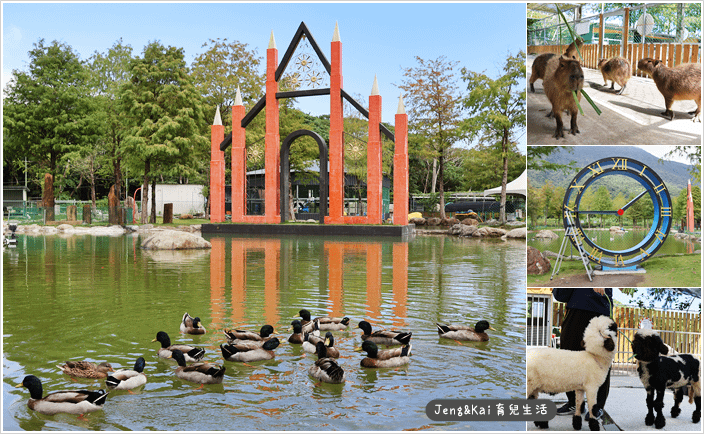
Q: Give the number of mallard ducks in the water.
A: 15